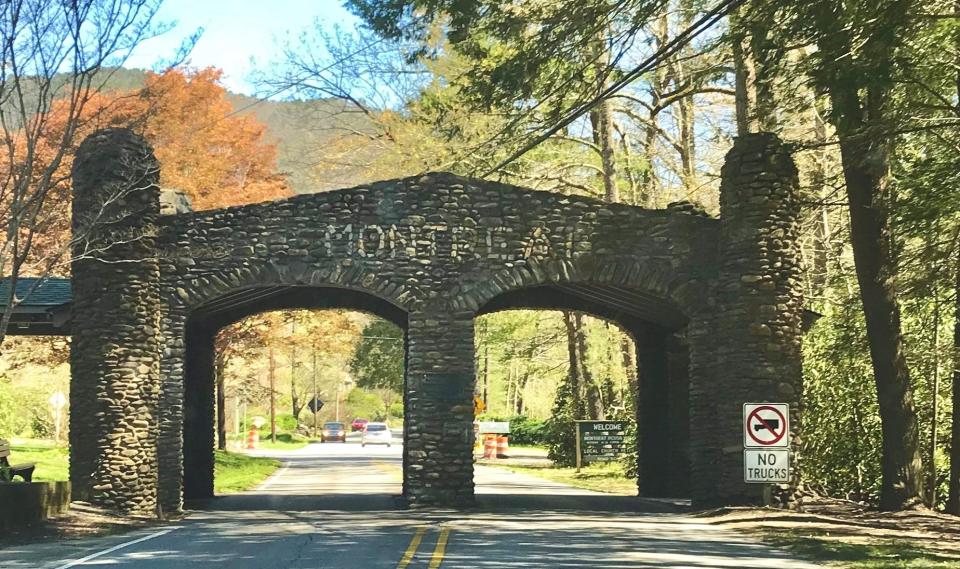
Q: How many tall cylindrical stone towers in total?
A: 2